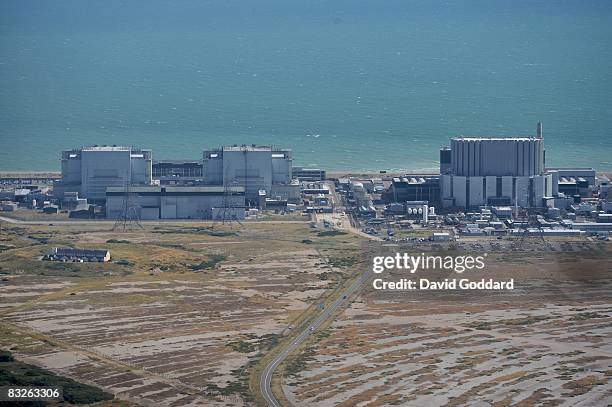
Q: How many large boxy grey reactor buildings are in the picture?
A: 3